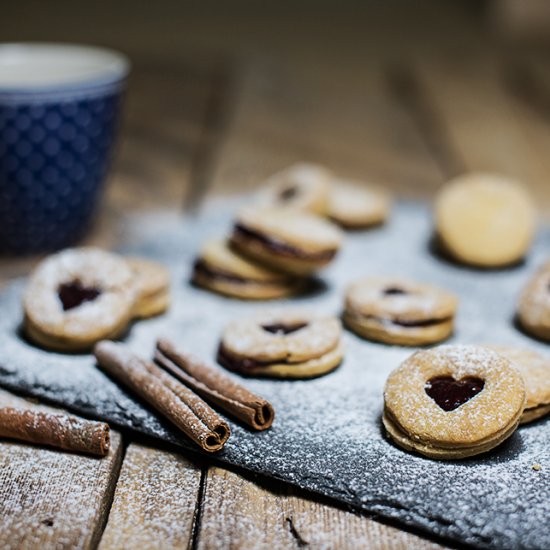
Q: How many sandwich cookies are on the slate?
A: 12